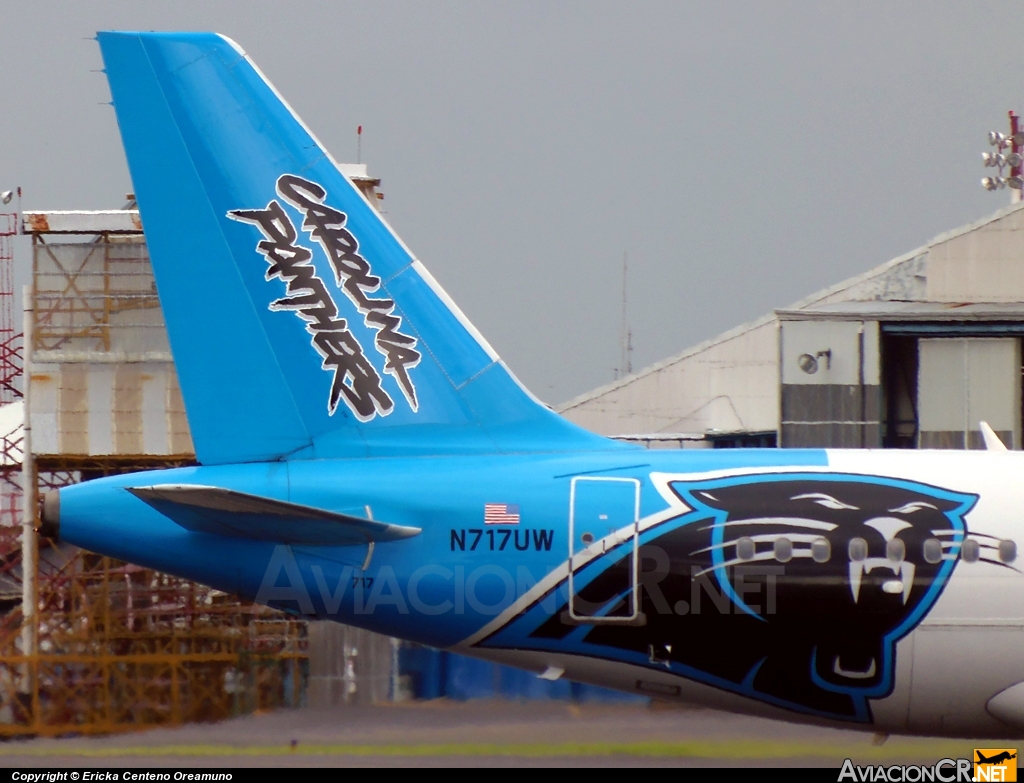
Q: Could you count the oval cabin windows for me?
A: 8